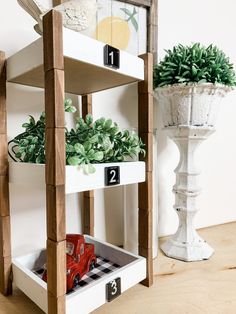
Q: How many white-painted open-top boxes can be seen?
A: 3